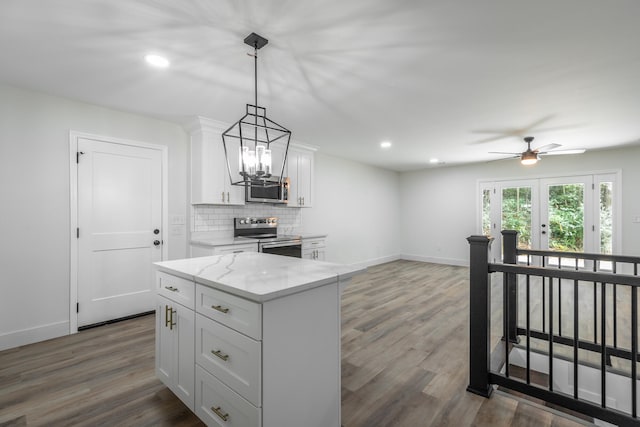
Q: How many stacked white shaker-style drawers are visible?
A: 3